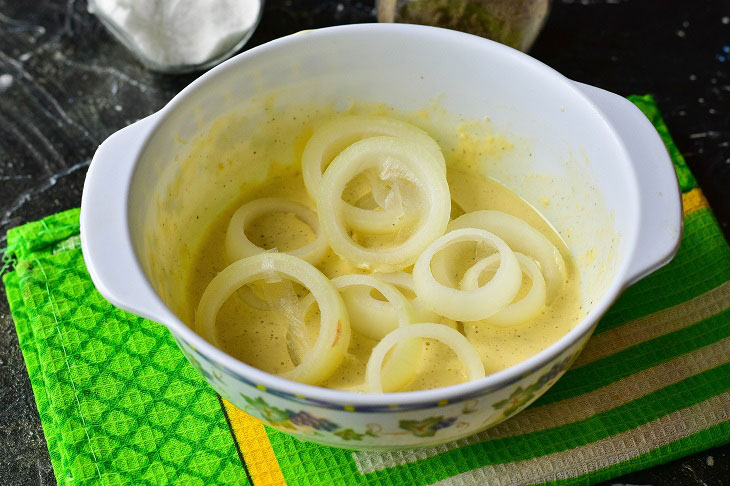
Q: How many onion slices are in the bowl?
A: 10